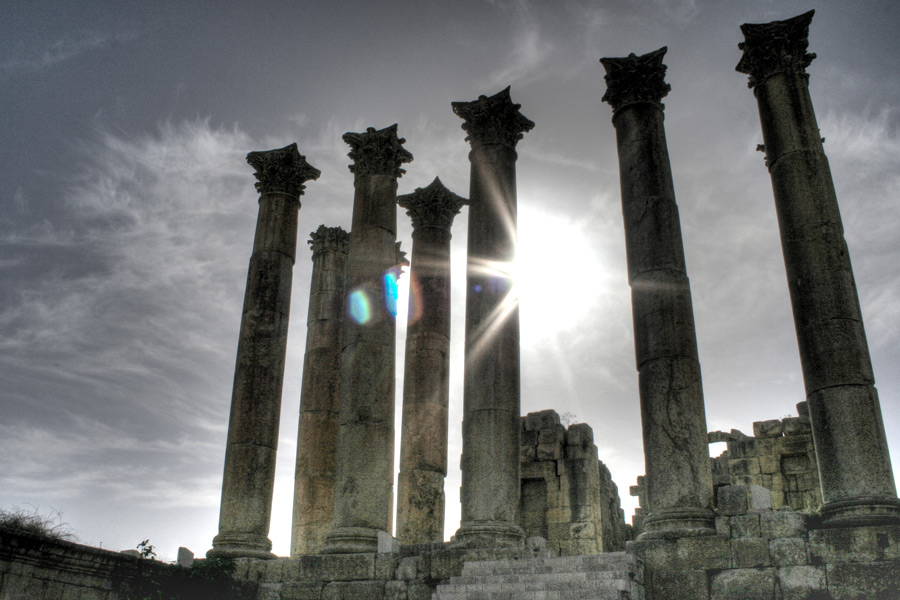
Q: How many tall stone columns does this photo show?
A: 7